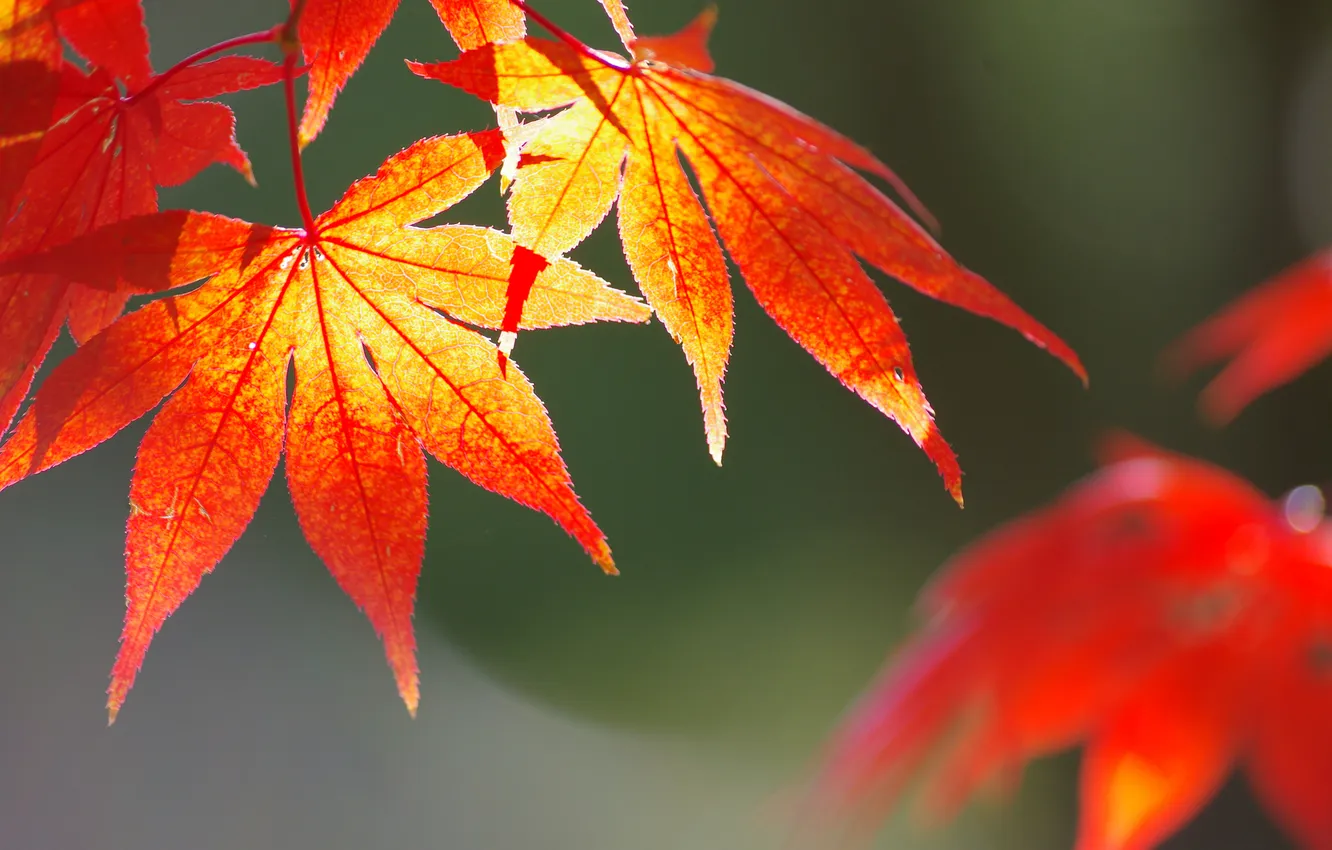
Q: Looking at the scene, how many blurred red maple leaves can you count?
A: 2